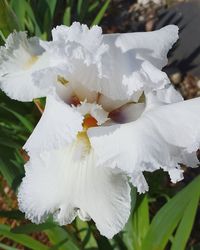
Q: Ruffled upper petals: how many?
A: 3